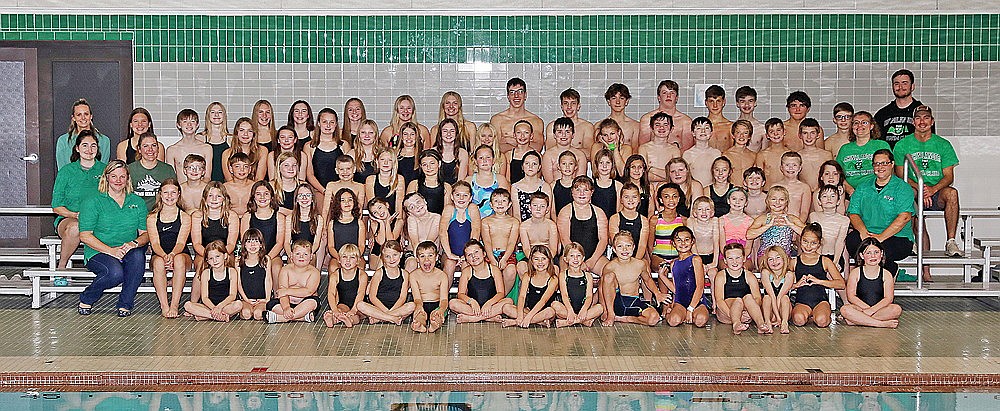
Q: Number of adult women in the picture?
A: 6